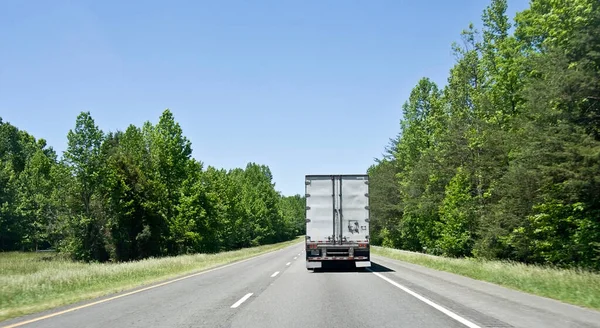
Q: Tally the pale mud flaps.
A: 2